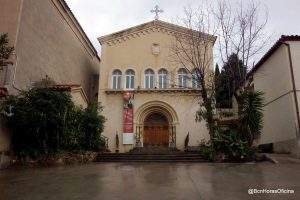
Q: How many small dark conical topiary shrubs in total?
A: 2